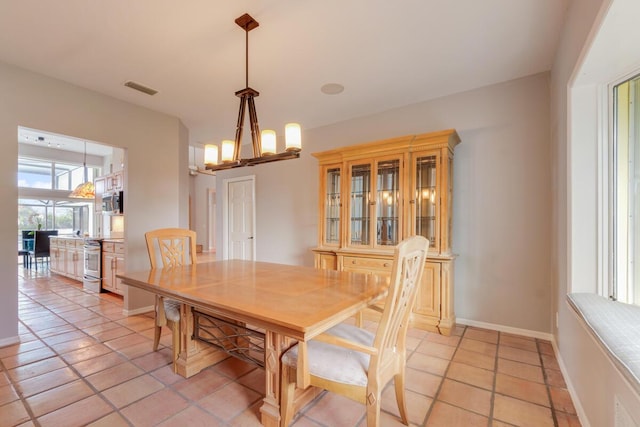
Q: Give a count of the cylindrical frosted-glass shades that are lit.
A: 4